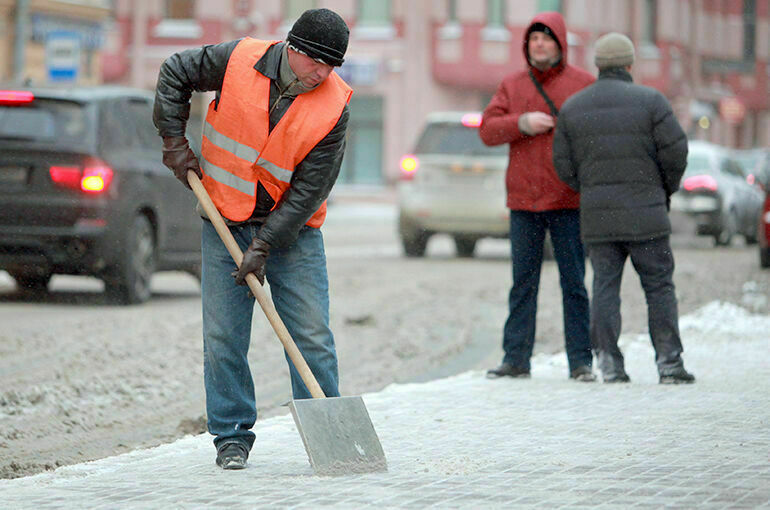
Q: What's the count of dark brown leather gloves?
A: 2